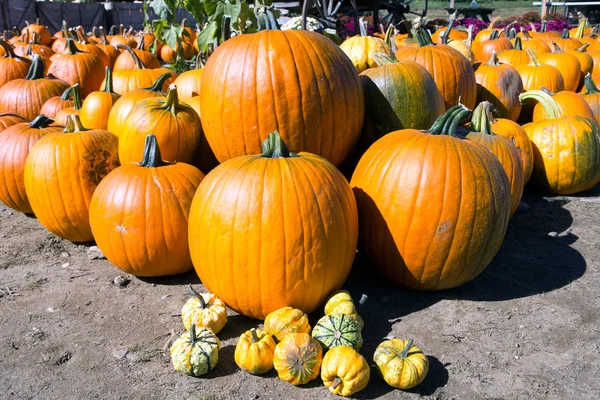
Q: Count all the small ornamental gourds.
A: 9